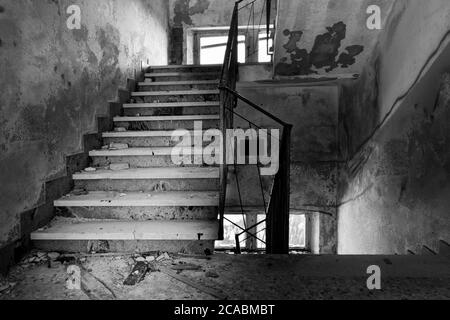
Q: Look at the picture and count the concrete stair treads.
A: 11